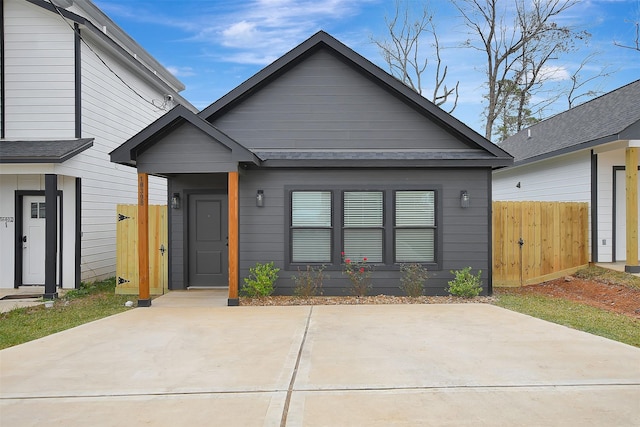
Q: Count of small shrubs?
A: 5